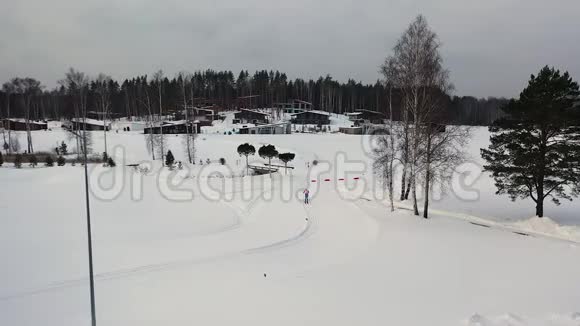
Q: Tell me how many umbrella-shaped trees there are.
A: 3